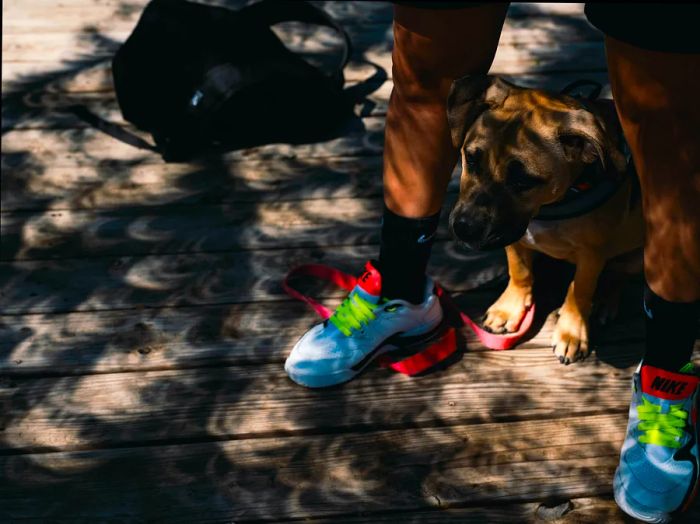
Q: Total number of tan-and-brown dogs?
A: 1